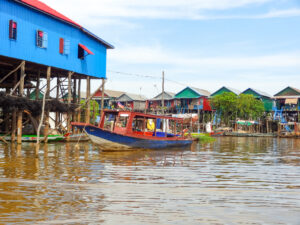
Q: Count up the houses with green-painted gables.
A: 4